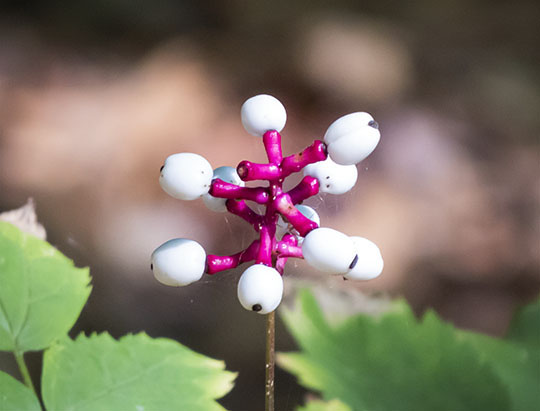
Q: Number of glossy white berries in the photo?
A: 10